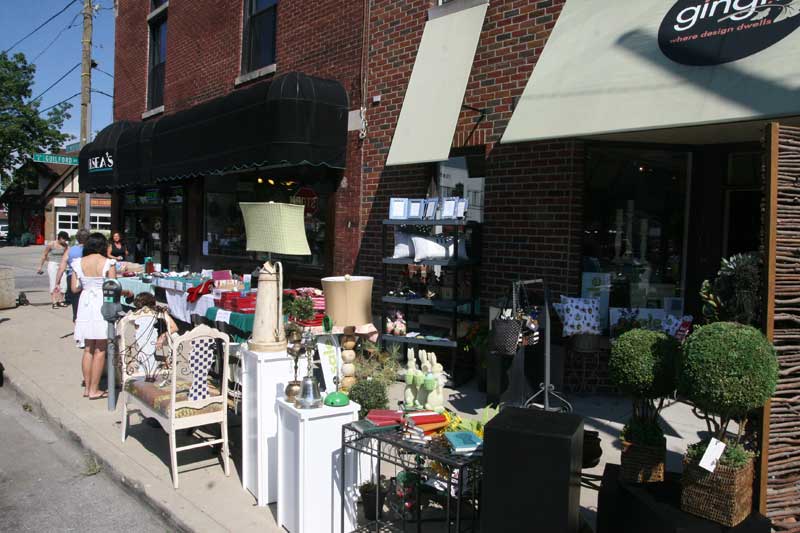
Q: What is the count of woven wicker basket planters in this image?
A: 2